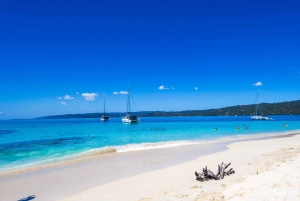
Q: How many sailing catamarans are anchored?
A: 3